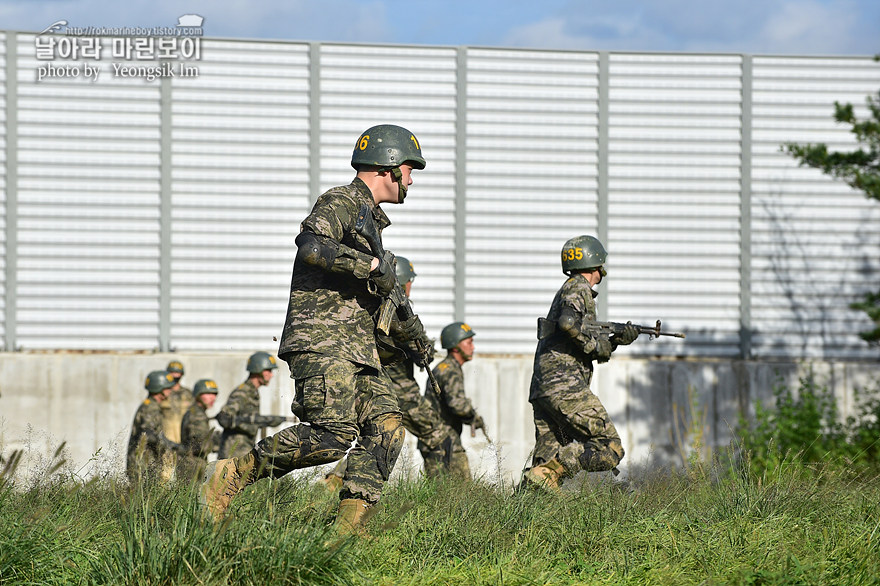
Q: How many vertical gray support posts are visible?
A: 6